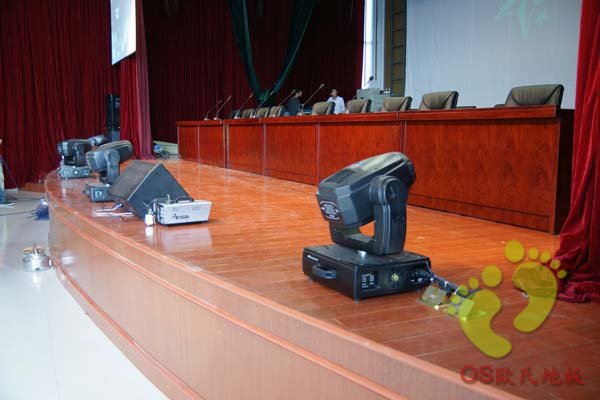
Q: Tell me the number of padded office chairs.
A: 9